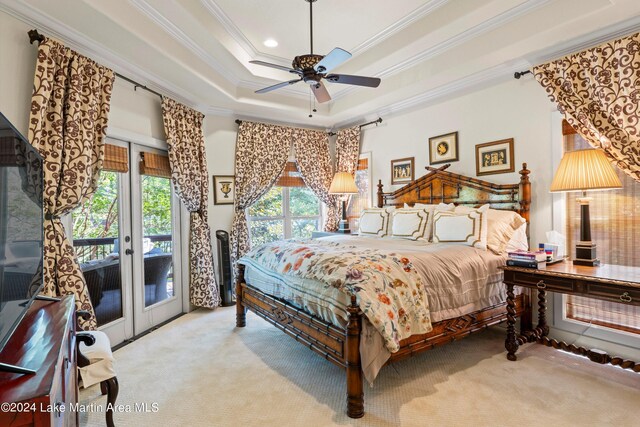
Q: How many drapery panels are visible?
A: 6